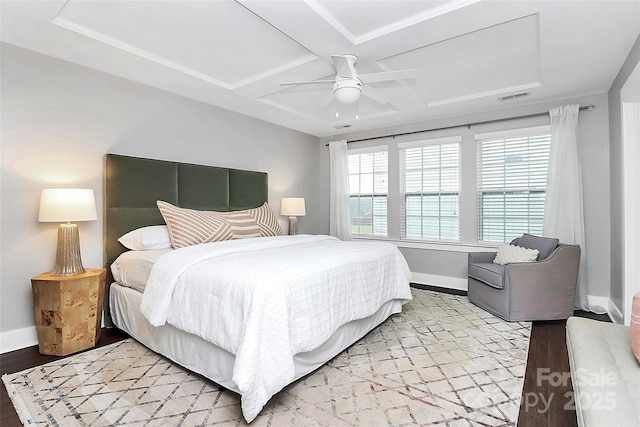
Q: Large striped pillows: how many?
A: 1